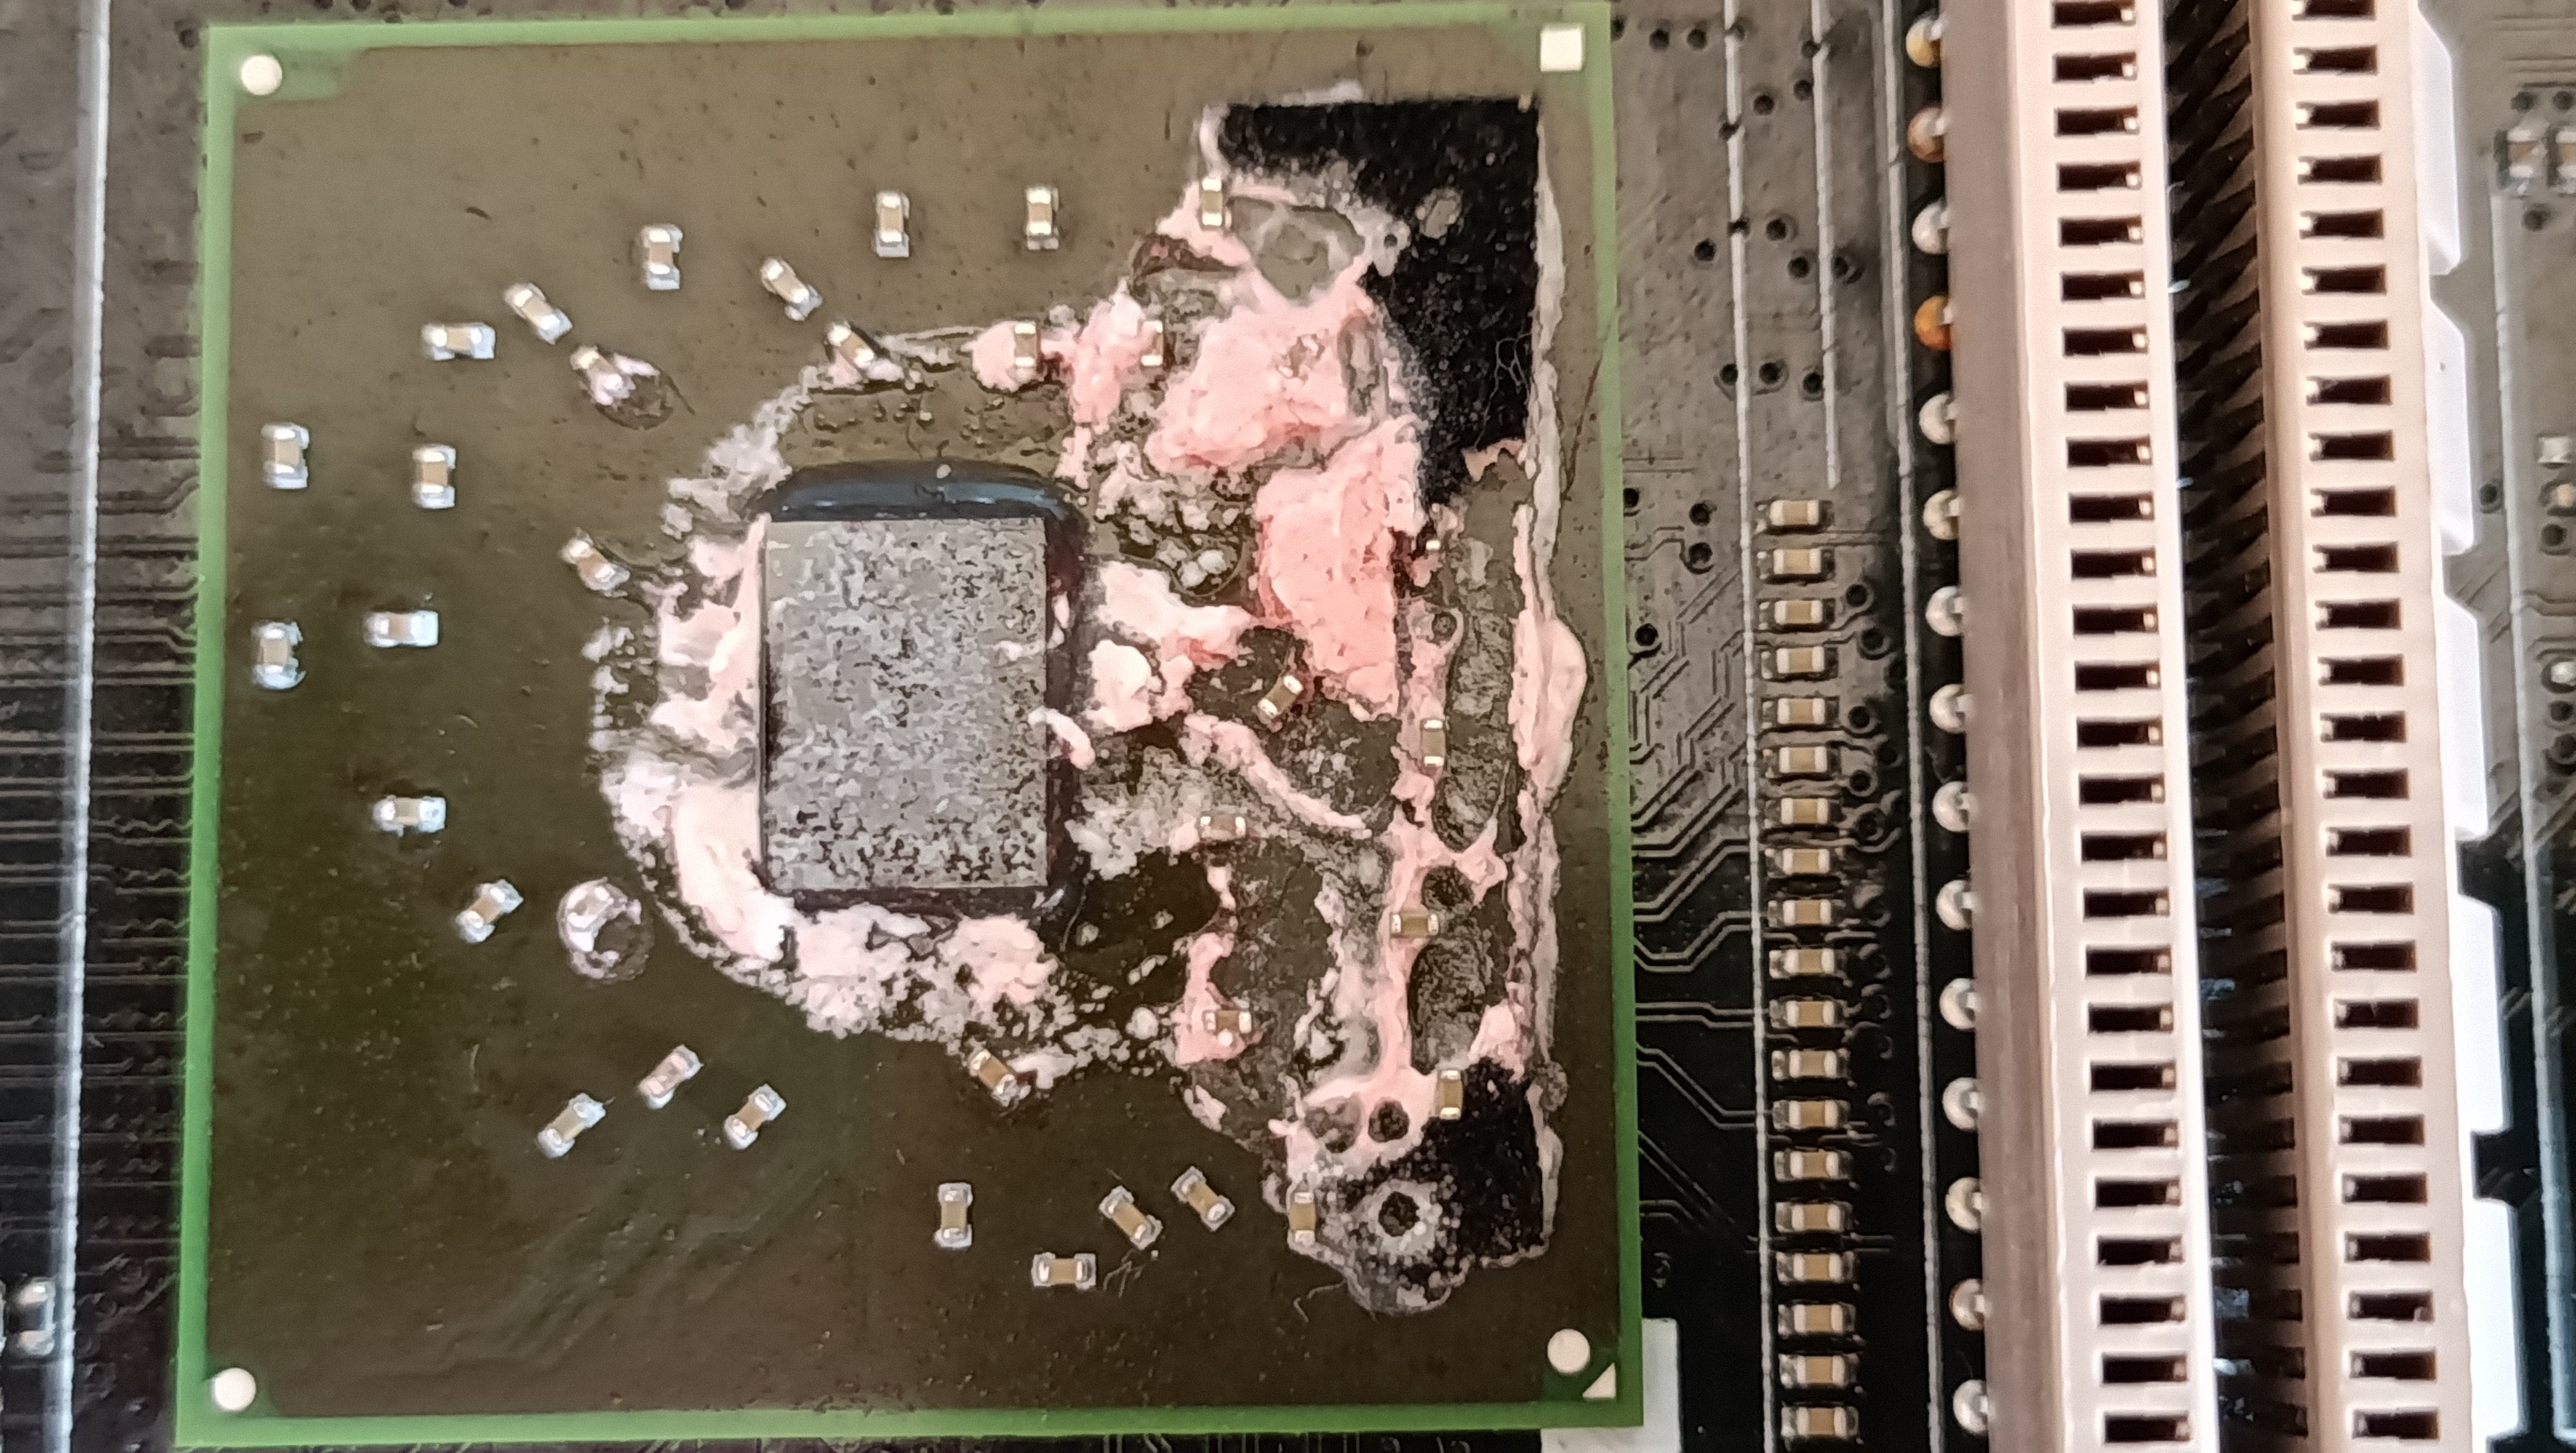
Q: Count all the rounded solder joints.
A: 15